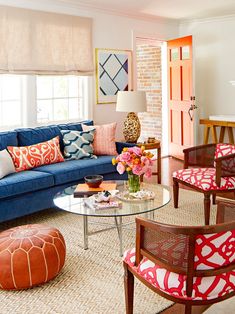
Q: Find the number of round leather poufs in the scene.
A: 1